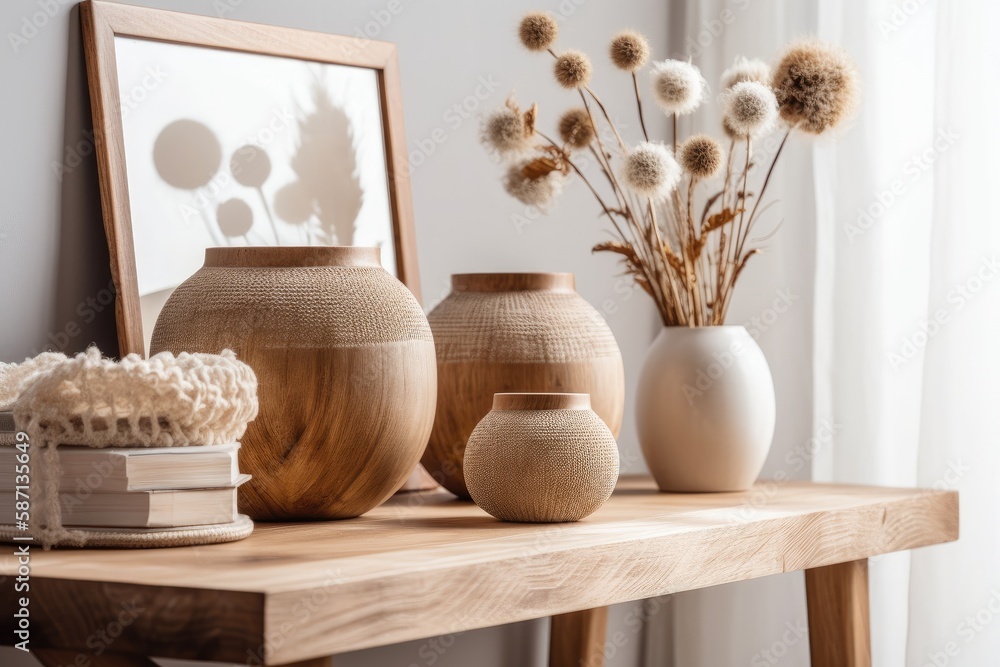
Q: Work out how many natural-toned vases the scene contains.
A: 3